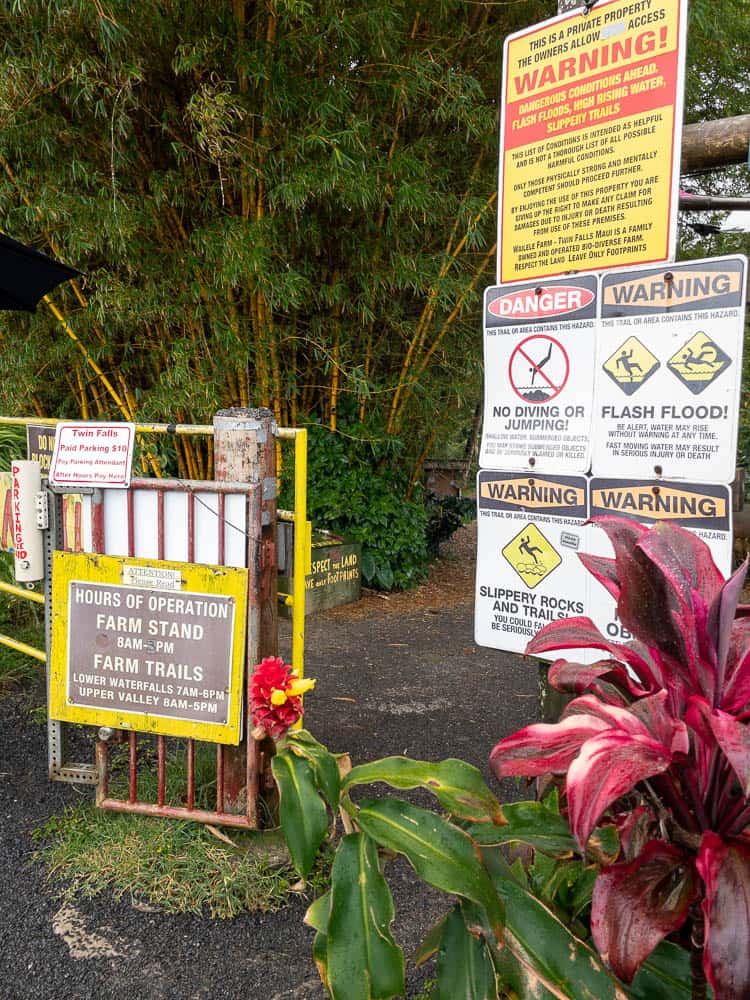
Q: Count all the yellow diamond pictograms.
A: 3